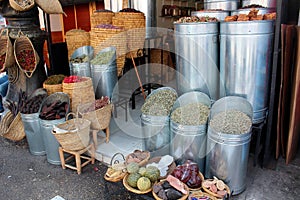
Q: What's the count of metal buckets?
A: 13